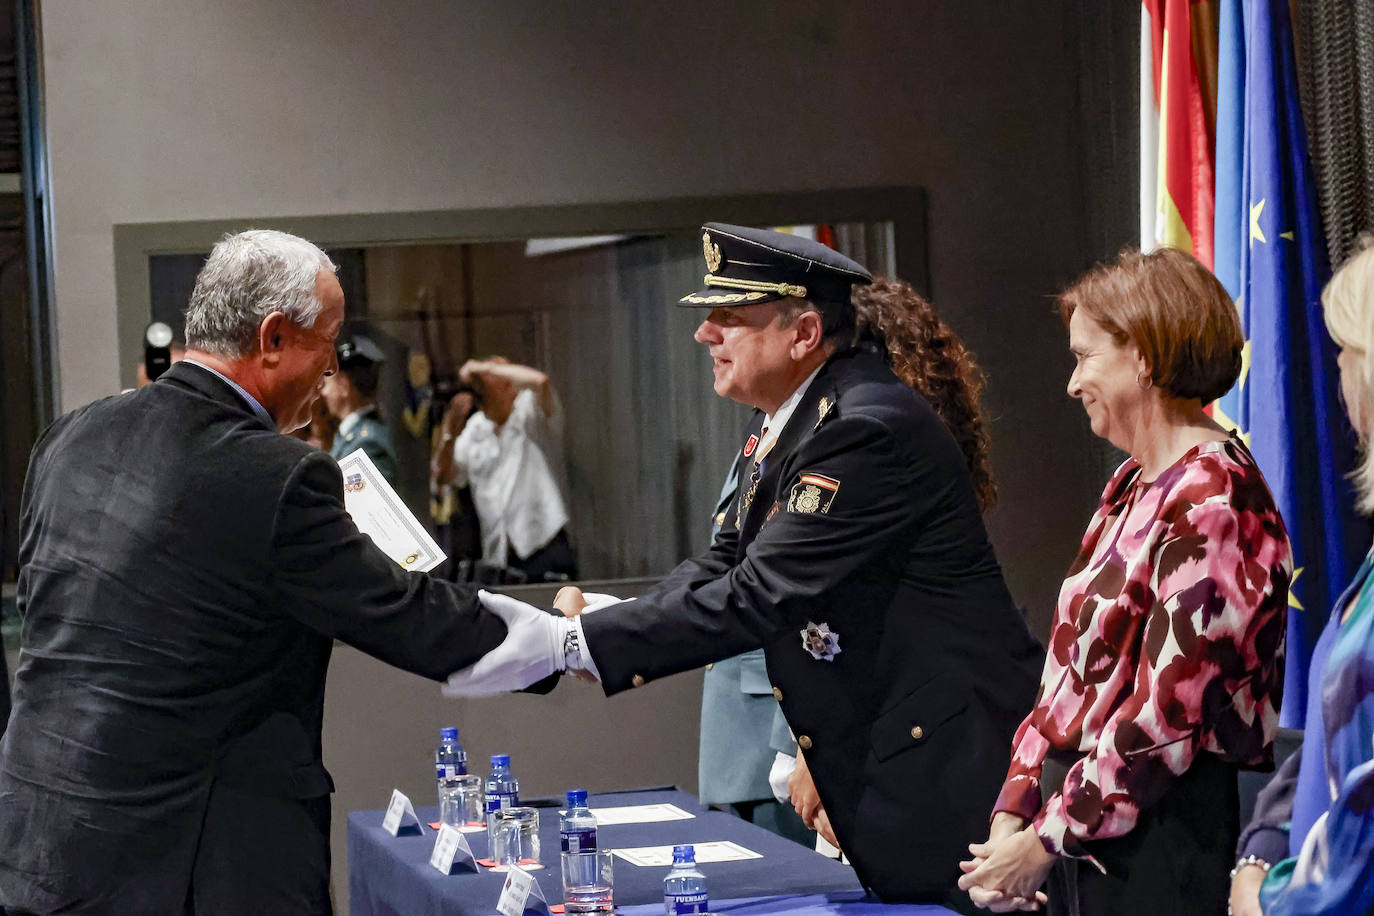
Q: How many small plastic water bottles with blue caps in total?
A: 4